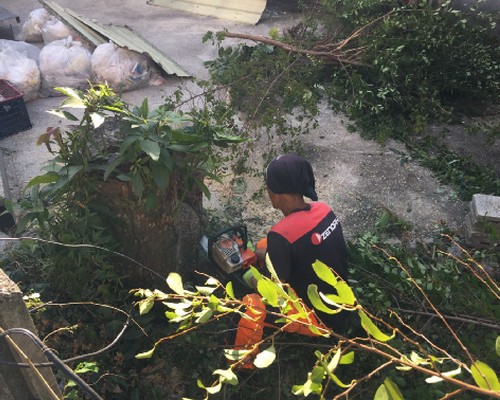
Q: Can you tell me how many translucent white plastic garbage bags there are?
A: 5